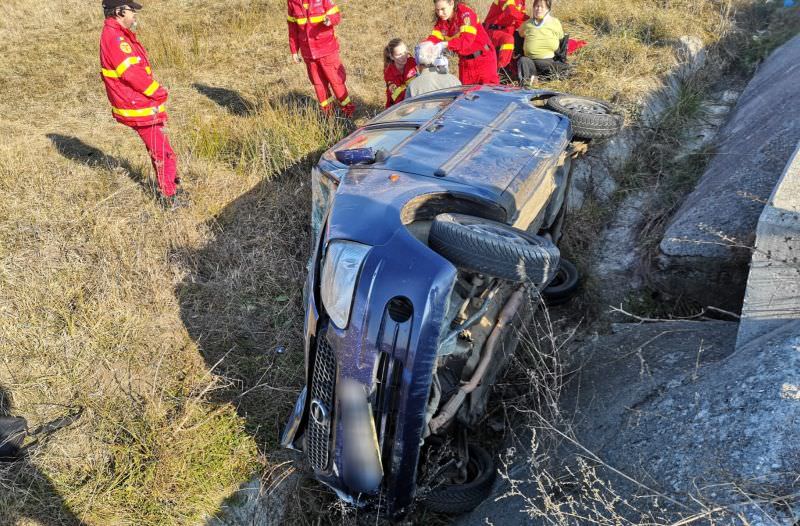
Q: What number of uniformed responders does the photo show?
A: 5